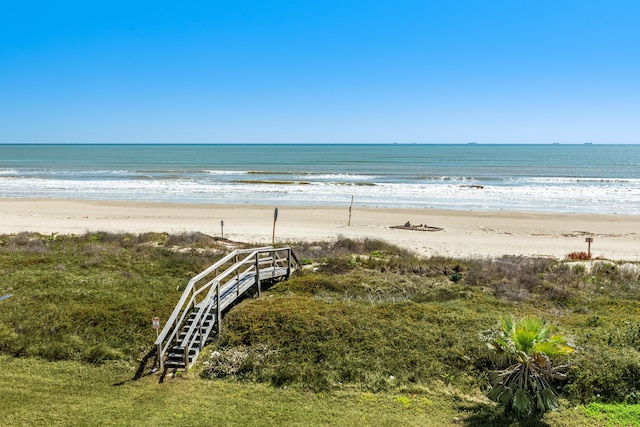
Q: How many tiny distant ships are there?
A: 5